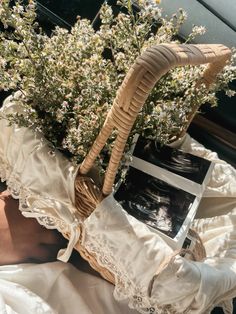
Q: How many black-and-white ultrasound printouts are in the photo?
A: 2